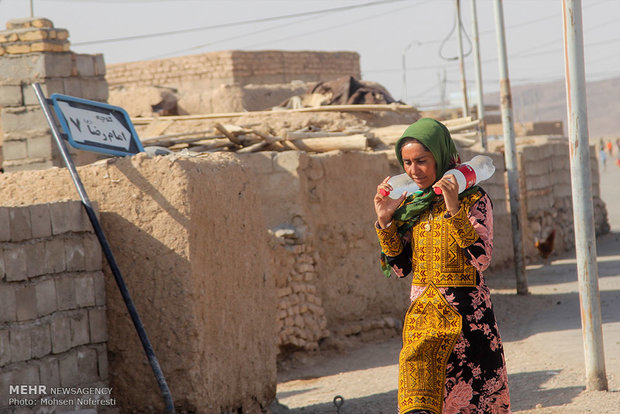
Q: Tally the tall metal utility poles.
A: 4